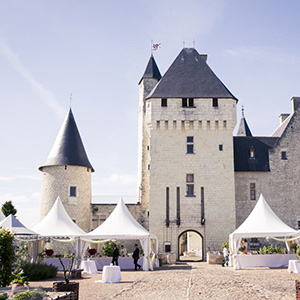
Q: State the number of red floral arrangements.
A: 2